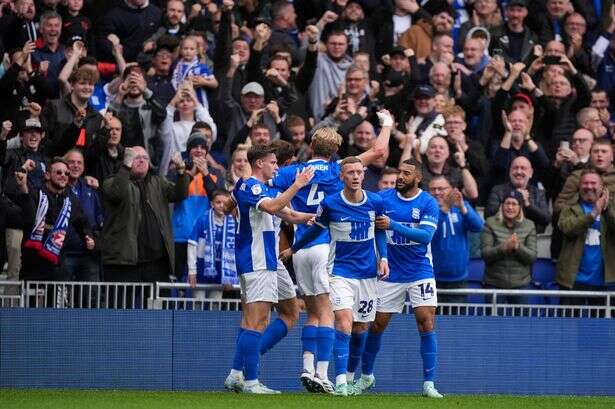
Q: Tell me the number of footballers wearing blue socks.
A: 5